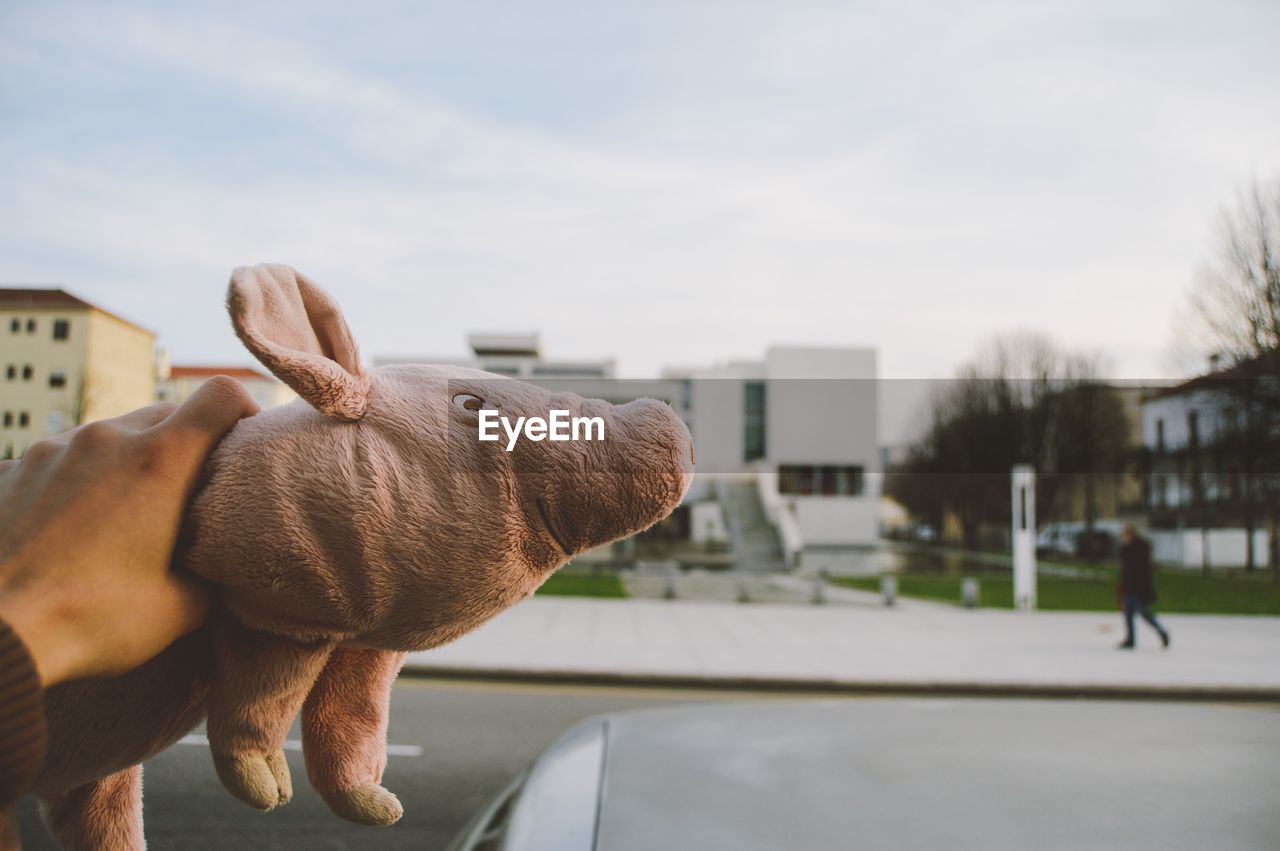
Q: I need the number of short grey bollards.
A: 5